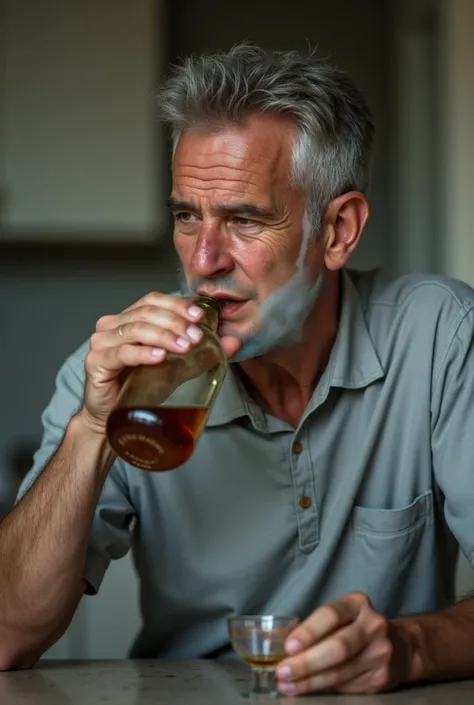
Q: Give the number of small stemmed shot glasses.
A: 1